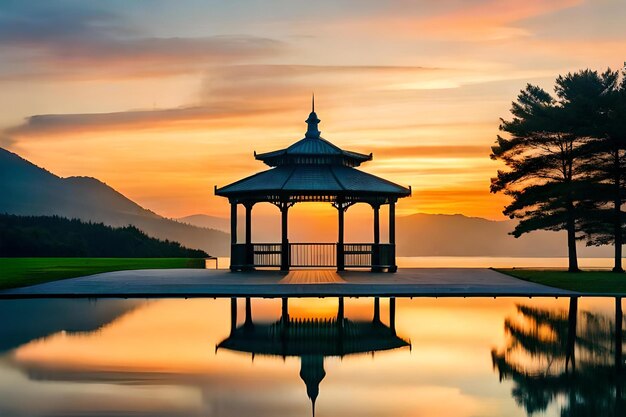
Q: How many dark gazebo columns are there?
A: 6